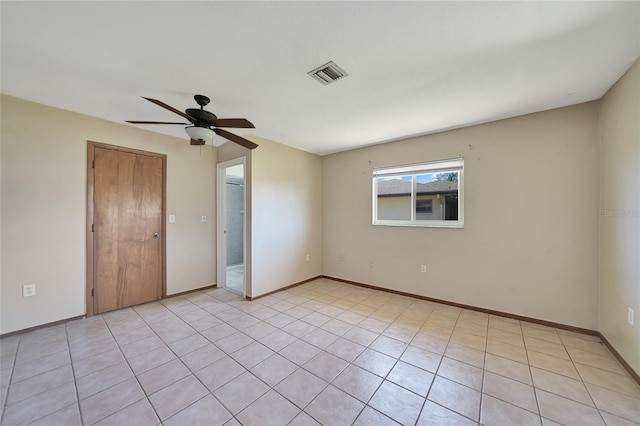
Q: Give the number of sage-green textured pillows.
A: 0